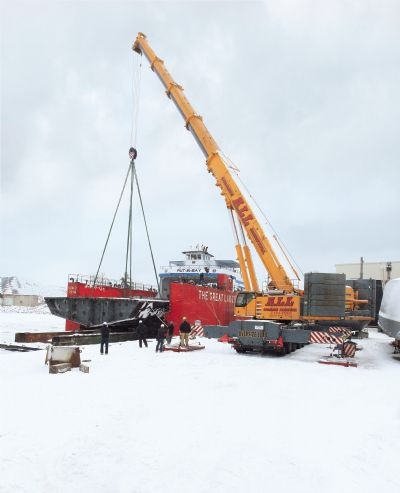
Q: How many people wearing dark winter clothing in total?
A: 5